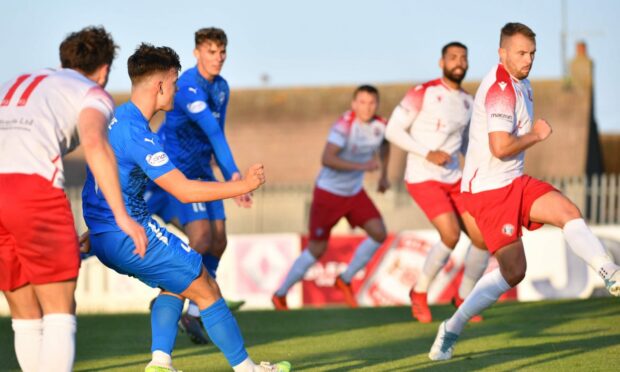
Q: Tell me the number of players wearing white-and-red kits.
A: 4